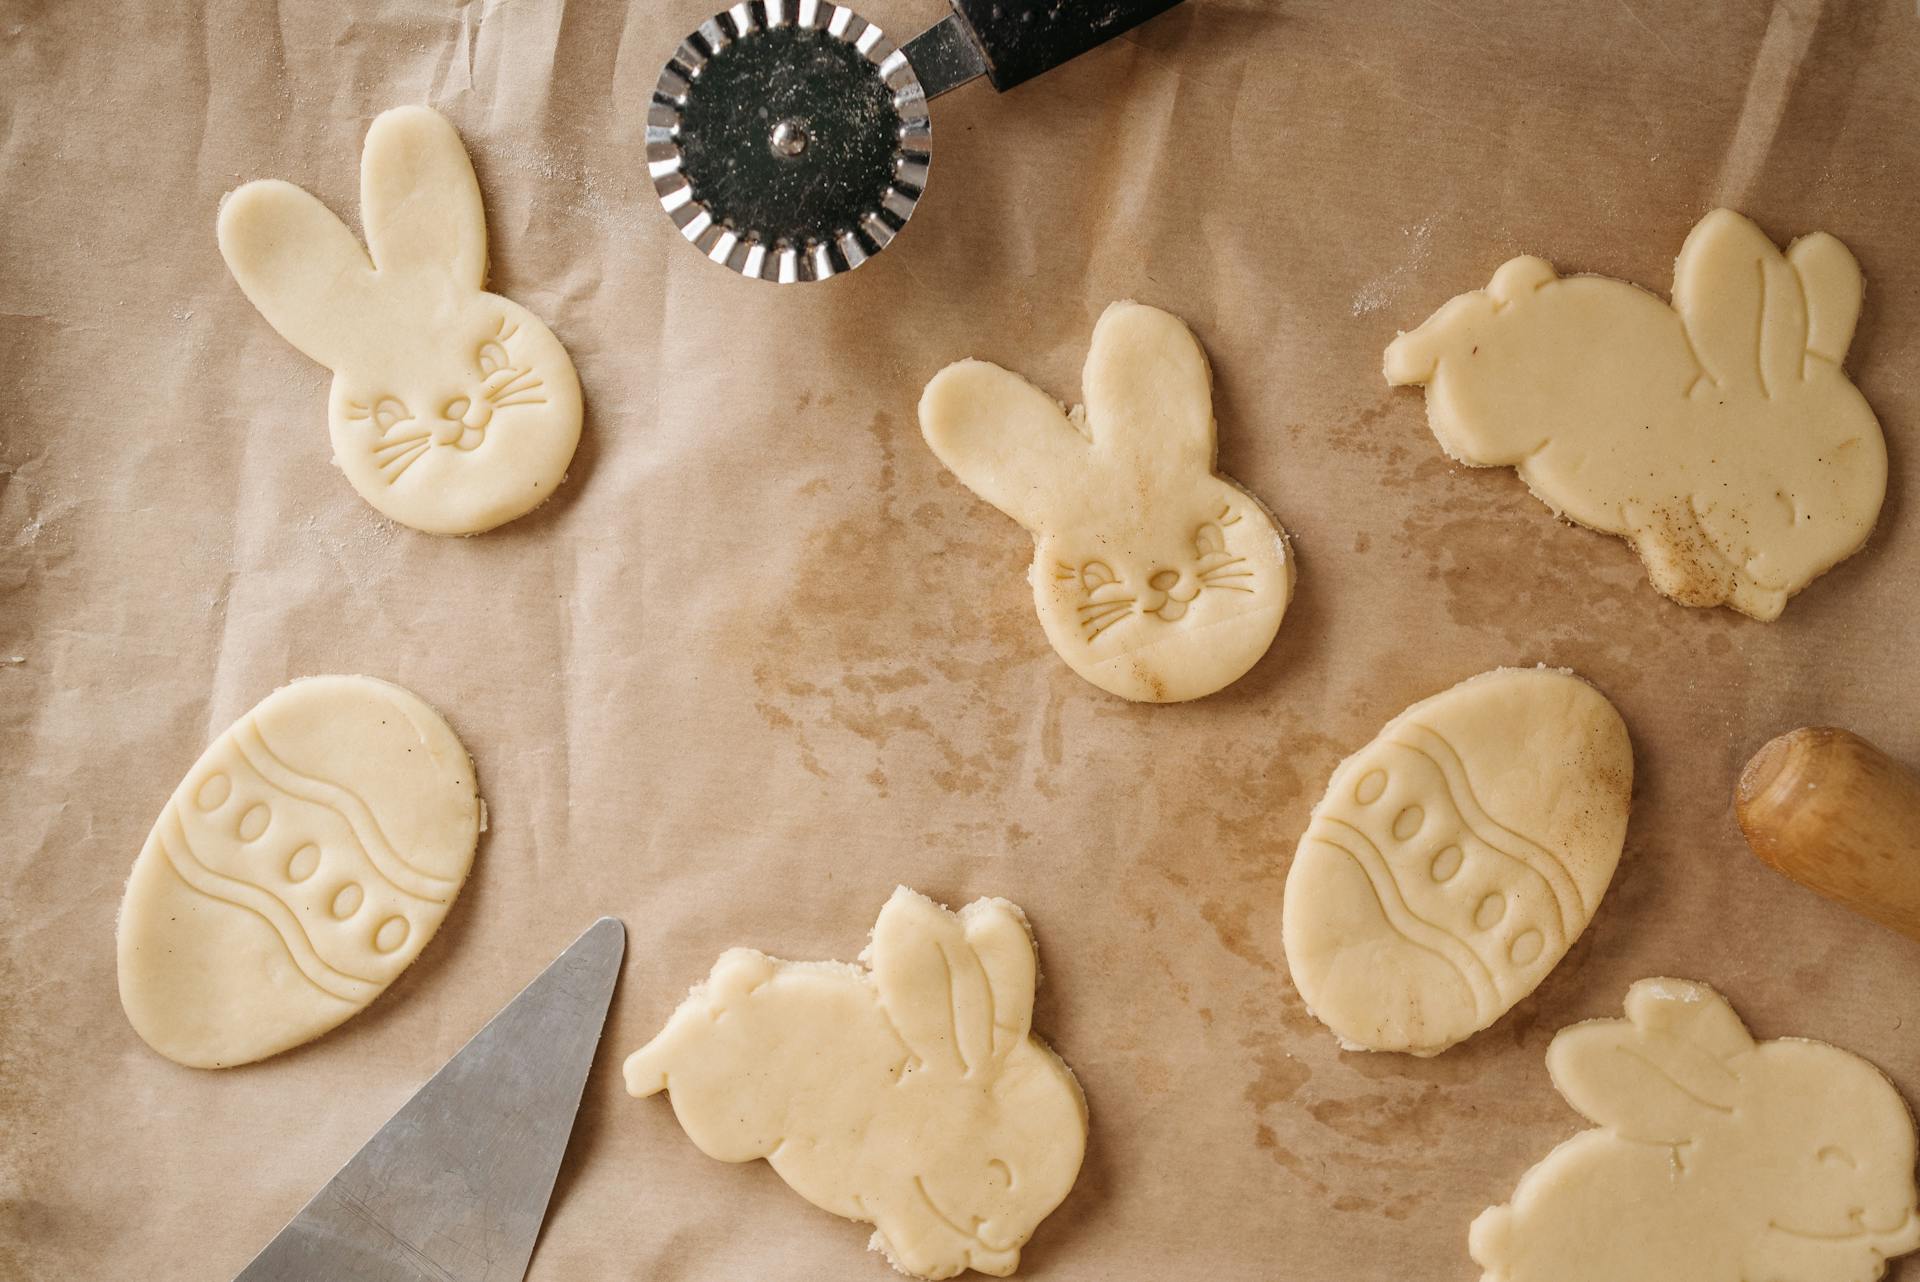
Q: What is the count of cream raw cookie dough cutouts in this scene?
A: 7